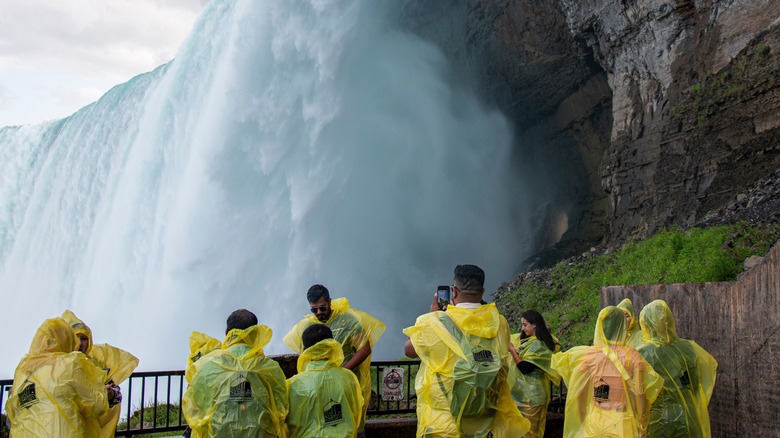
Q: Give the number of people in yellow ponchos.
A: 11